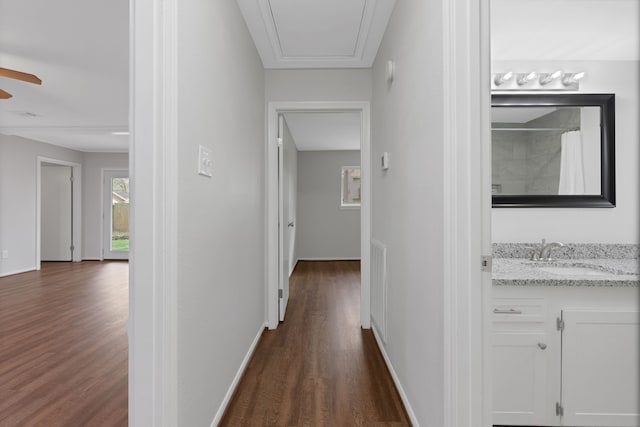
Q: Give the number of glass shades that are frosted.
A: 4